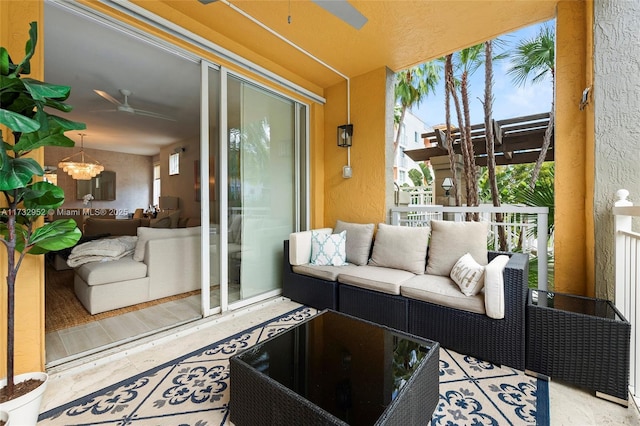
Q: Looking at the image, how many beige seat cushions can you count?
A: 3